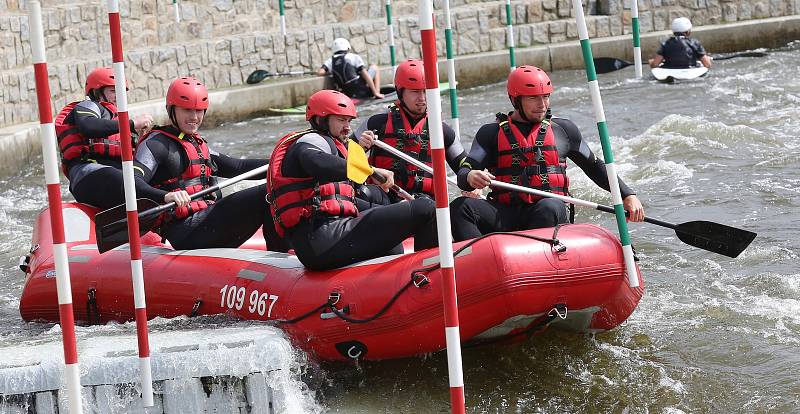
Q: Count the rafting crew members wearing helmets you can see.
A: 5